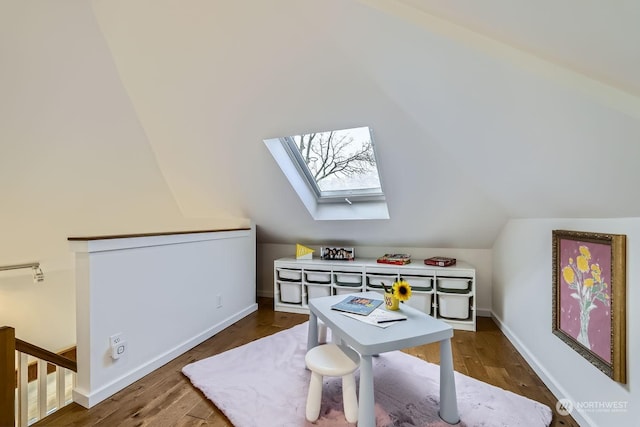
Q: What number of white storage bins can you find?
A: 12